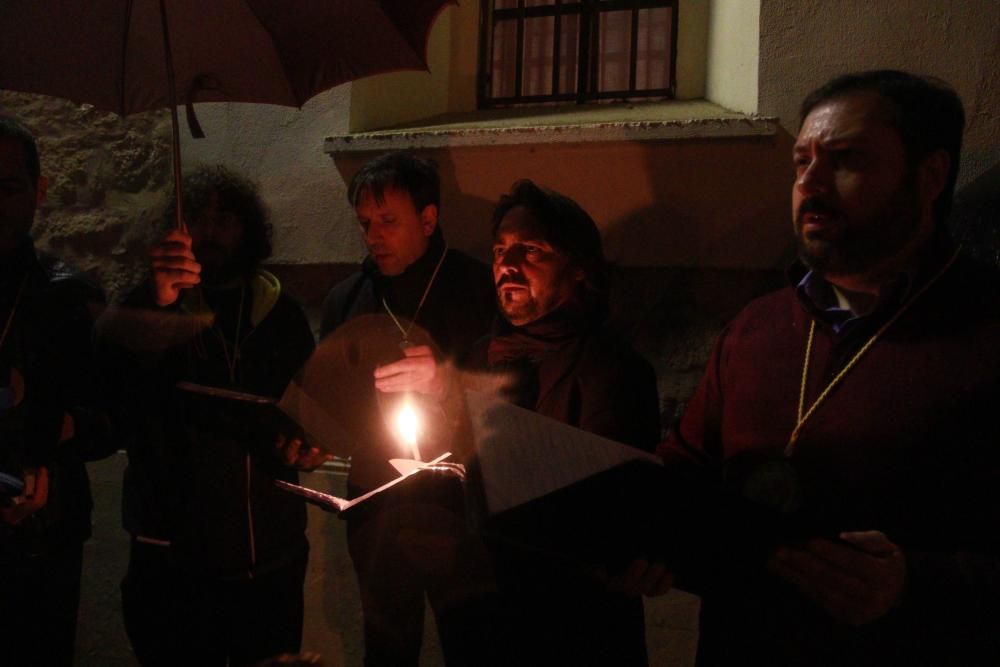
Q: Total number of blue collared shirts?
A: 1